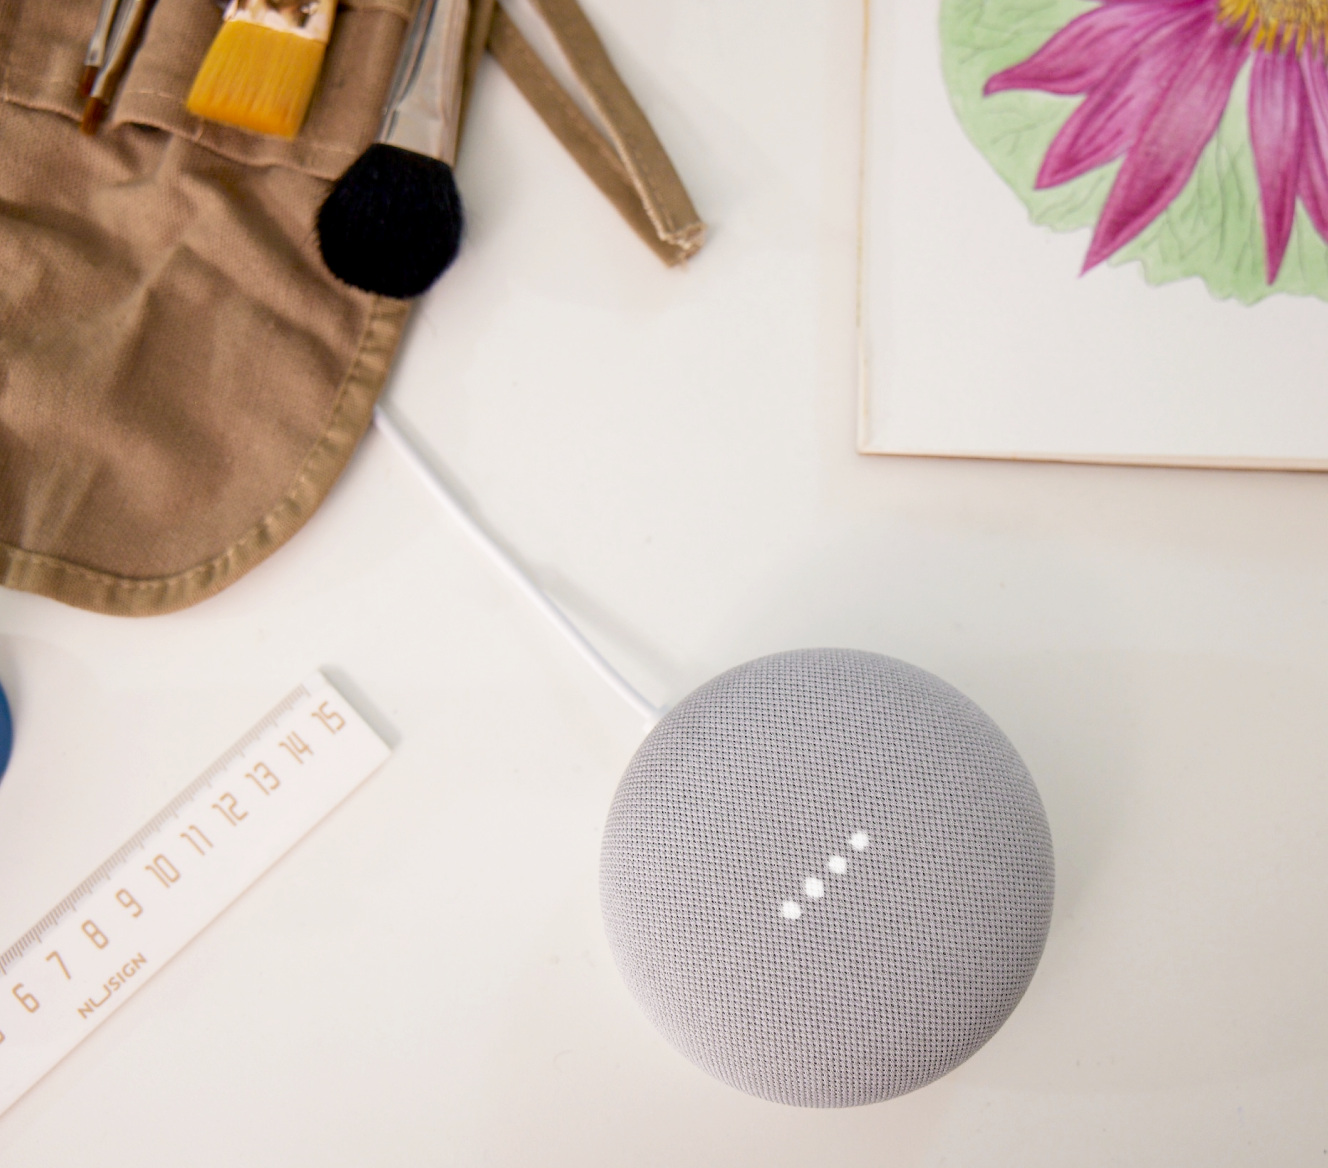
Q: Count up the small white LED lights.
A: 4